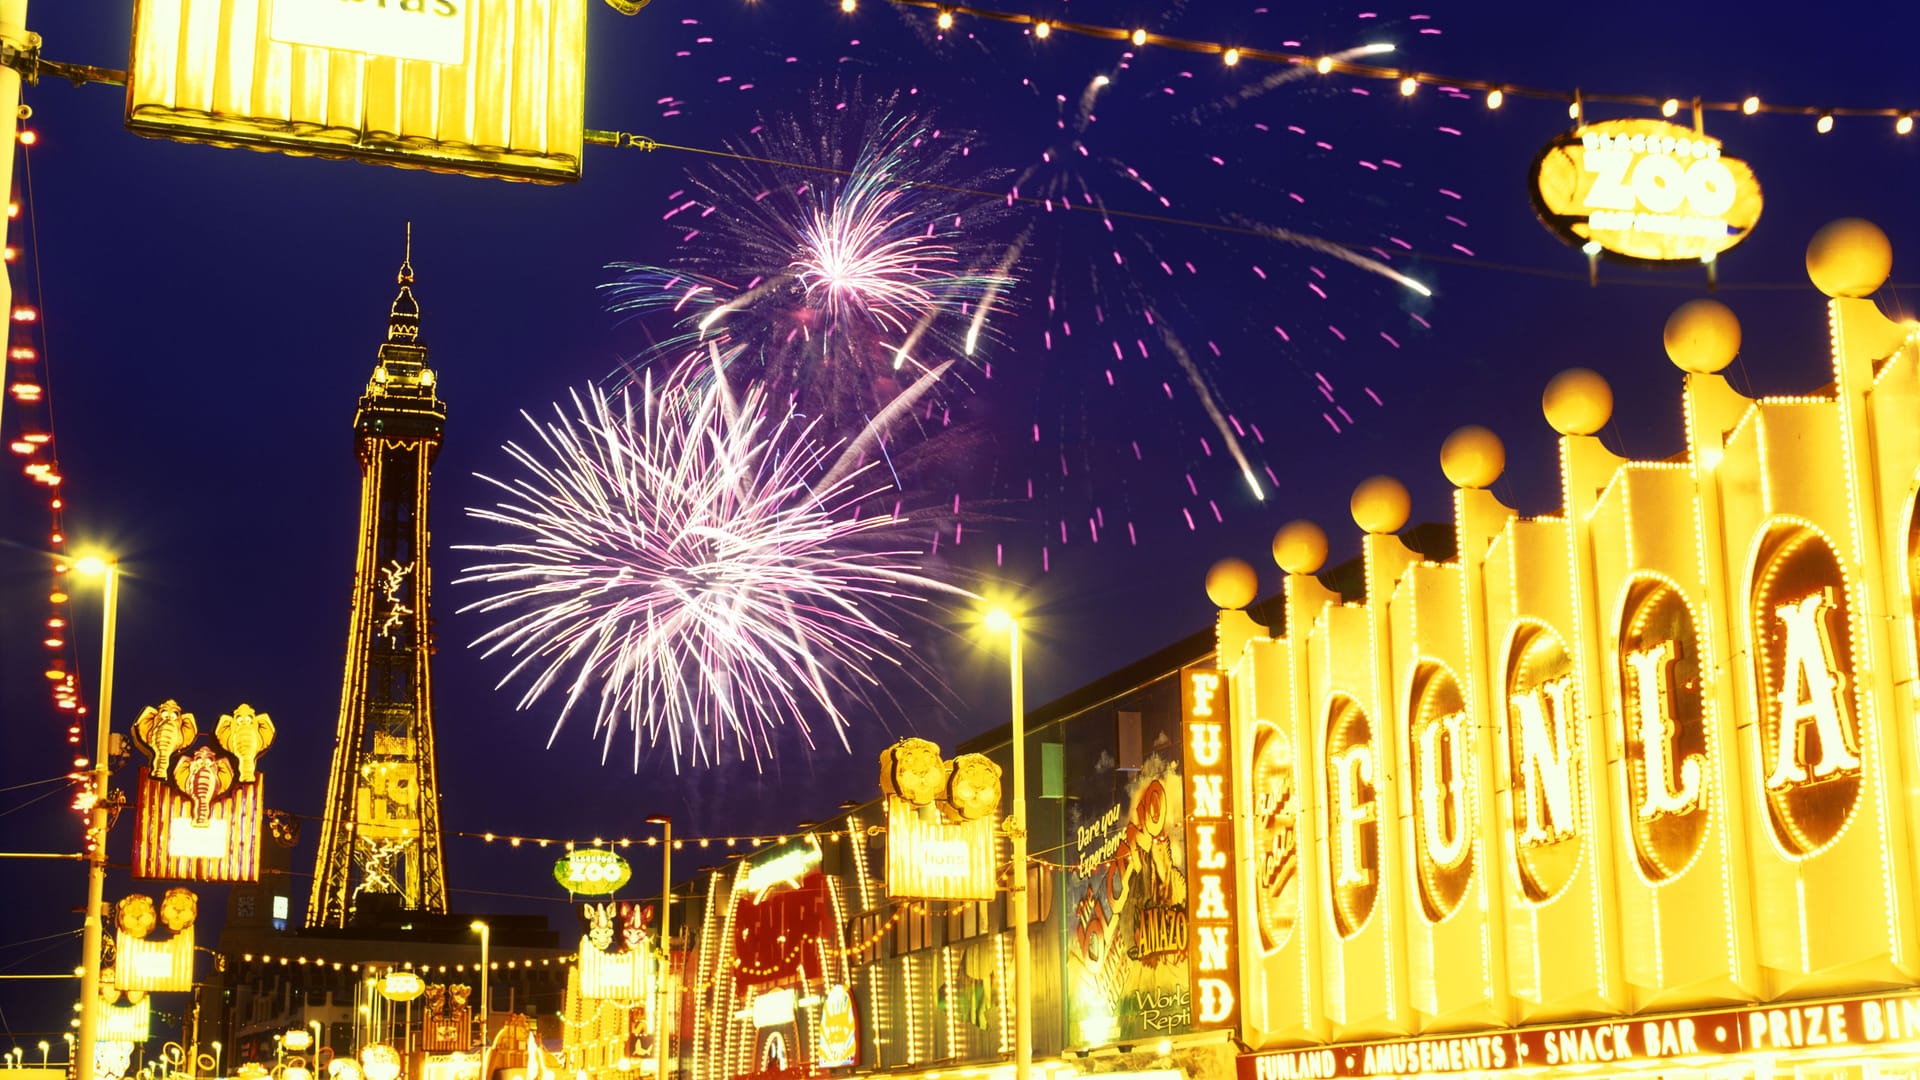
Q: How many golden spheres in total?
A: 7